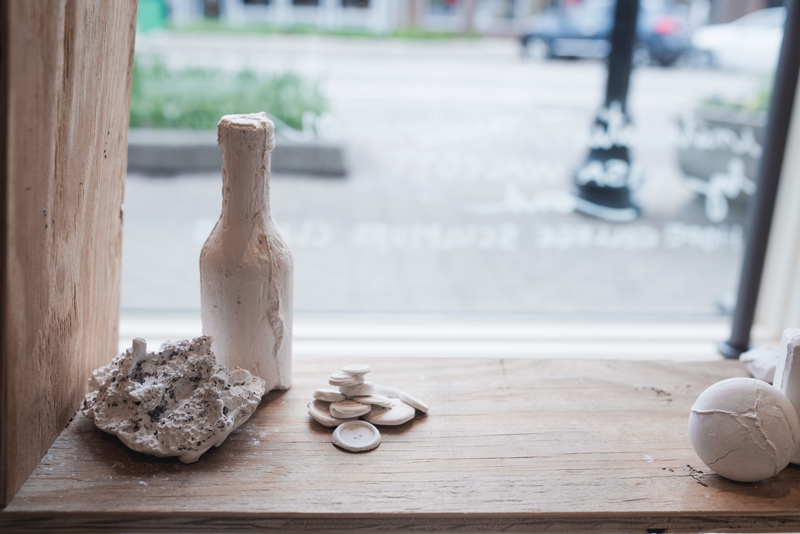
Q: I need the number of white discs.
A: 11